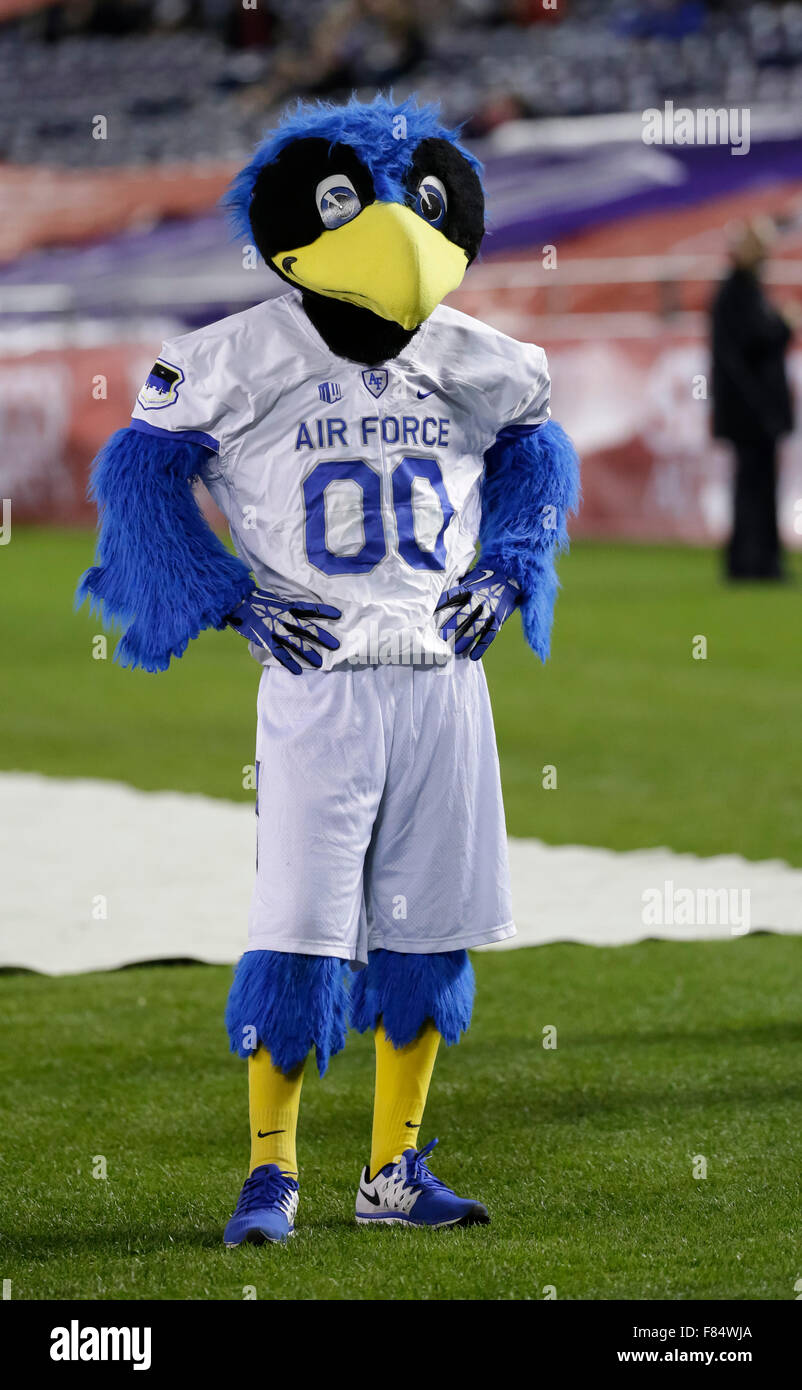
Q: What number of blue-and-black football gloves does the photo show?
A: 2